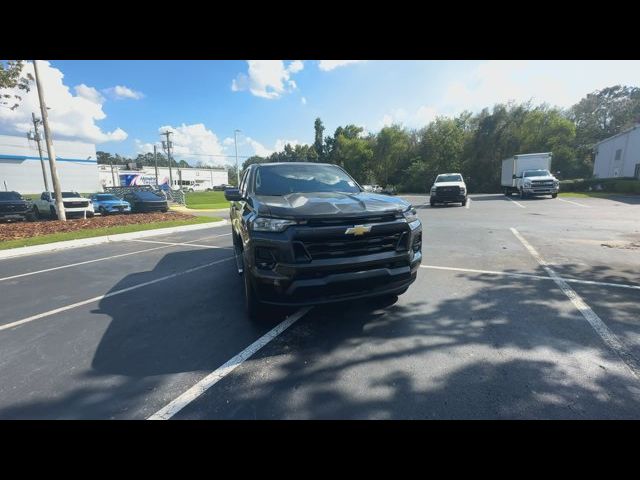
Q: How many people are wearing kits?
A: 0